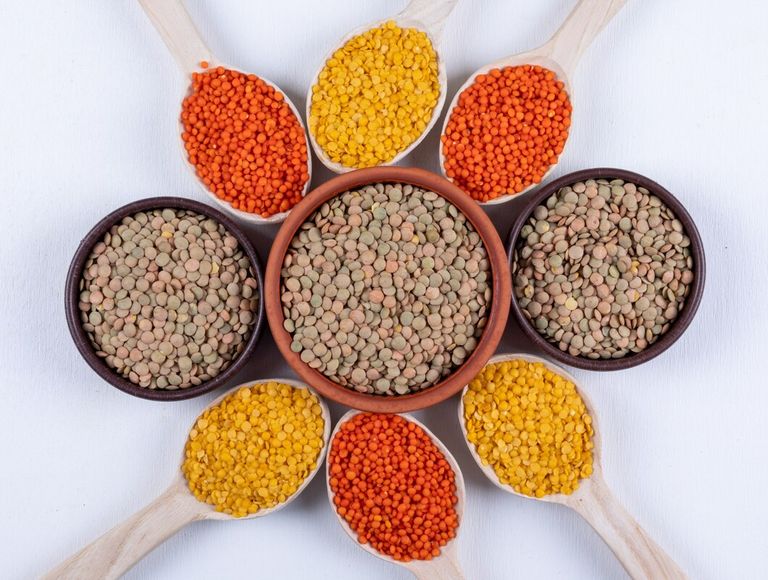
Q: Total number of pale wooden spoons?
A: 6